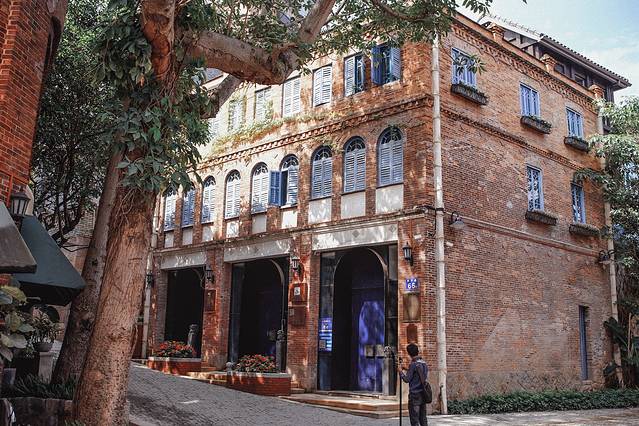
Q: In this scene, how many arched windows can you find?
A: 9